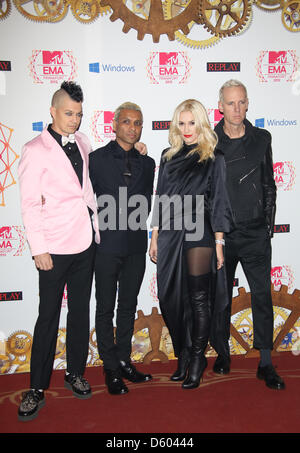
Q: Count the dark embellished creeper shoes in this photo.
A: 2